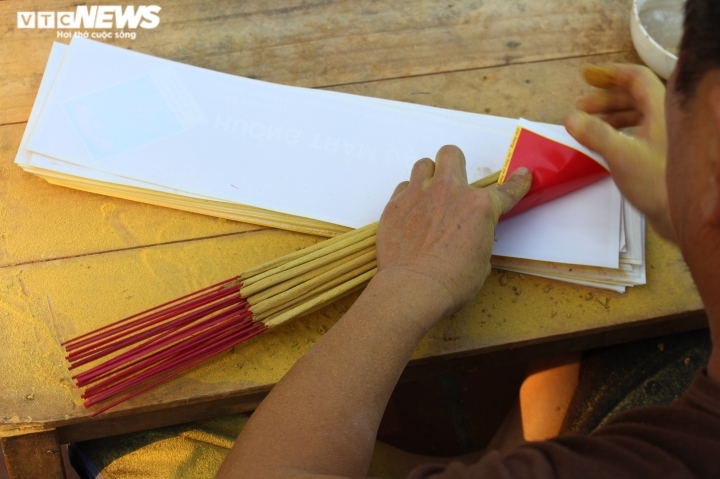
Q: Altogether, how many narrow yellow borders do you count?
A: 2